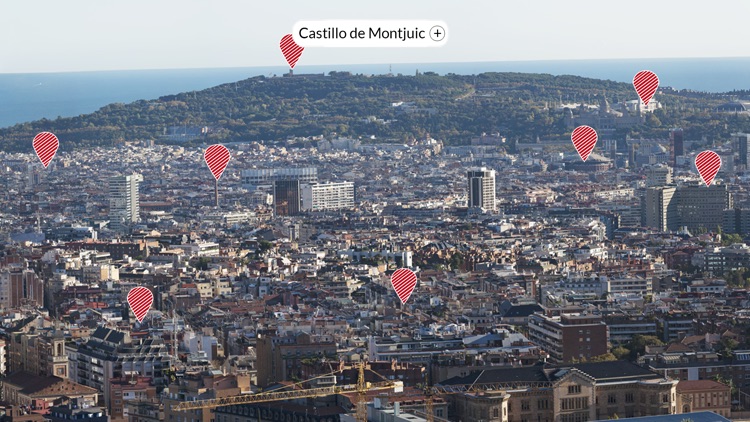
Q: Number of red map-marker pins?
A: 8